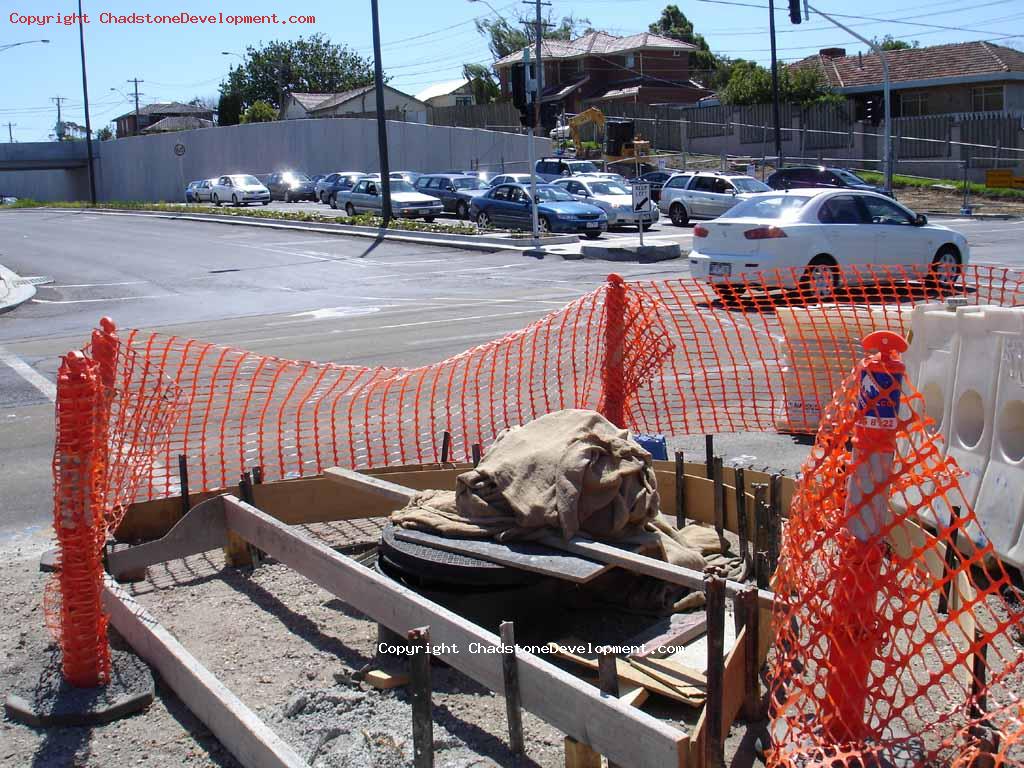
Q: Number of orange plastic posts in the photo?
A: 4